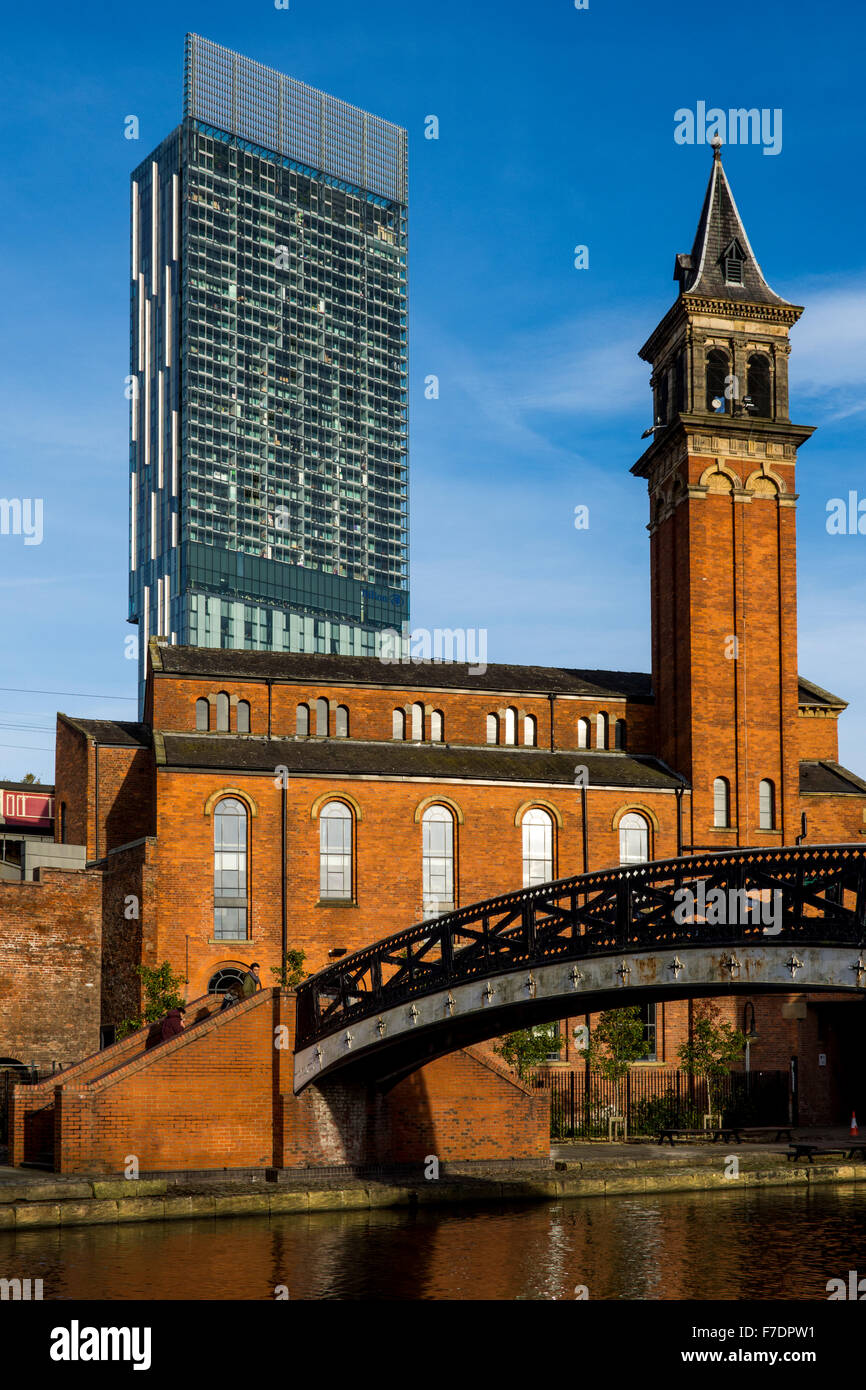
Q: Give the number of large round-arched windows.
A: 5